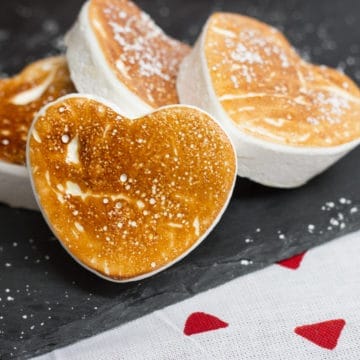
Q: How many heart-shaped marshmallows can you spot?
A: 4